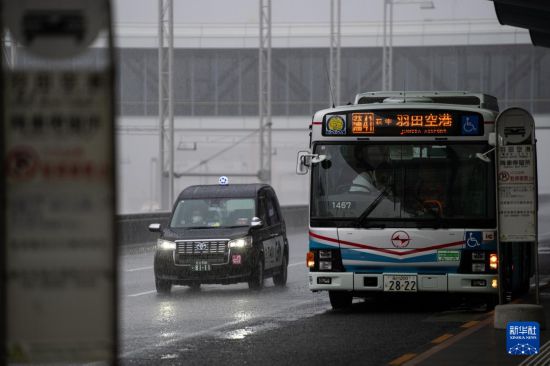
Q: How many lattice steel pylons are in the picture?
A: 4